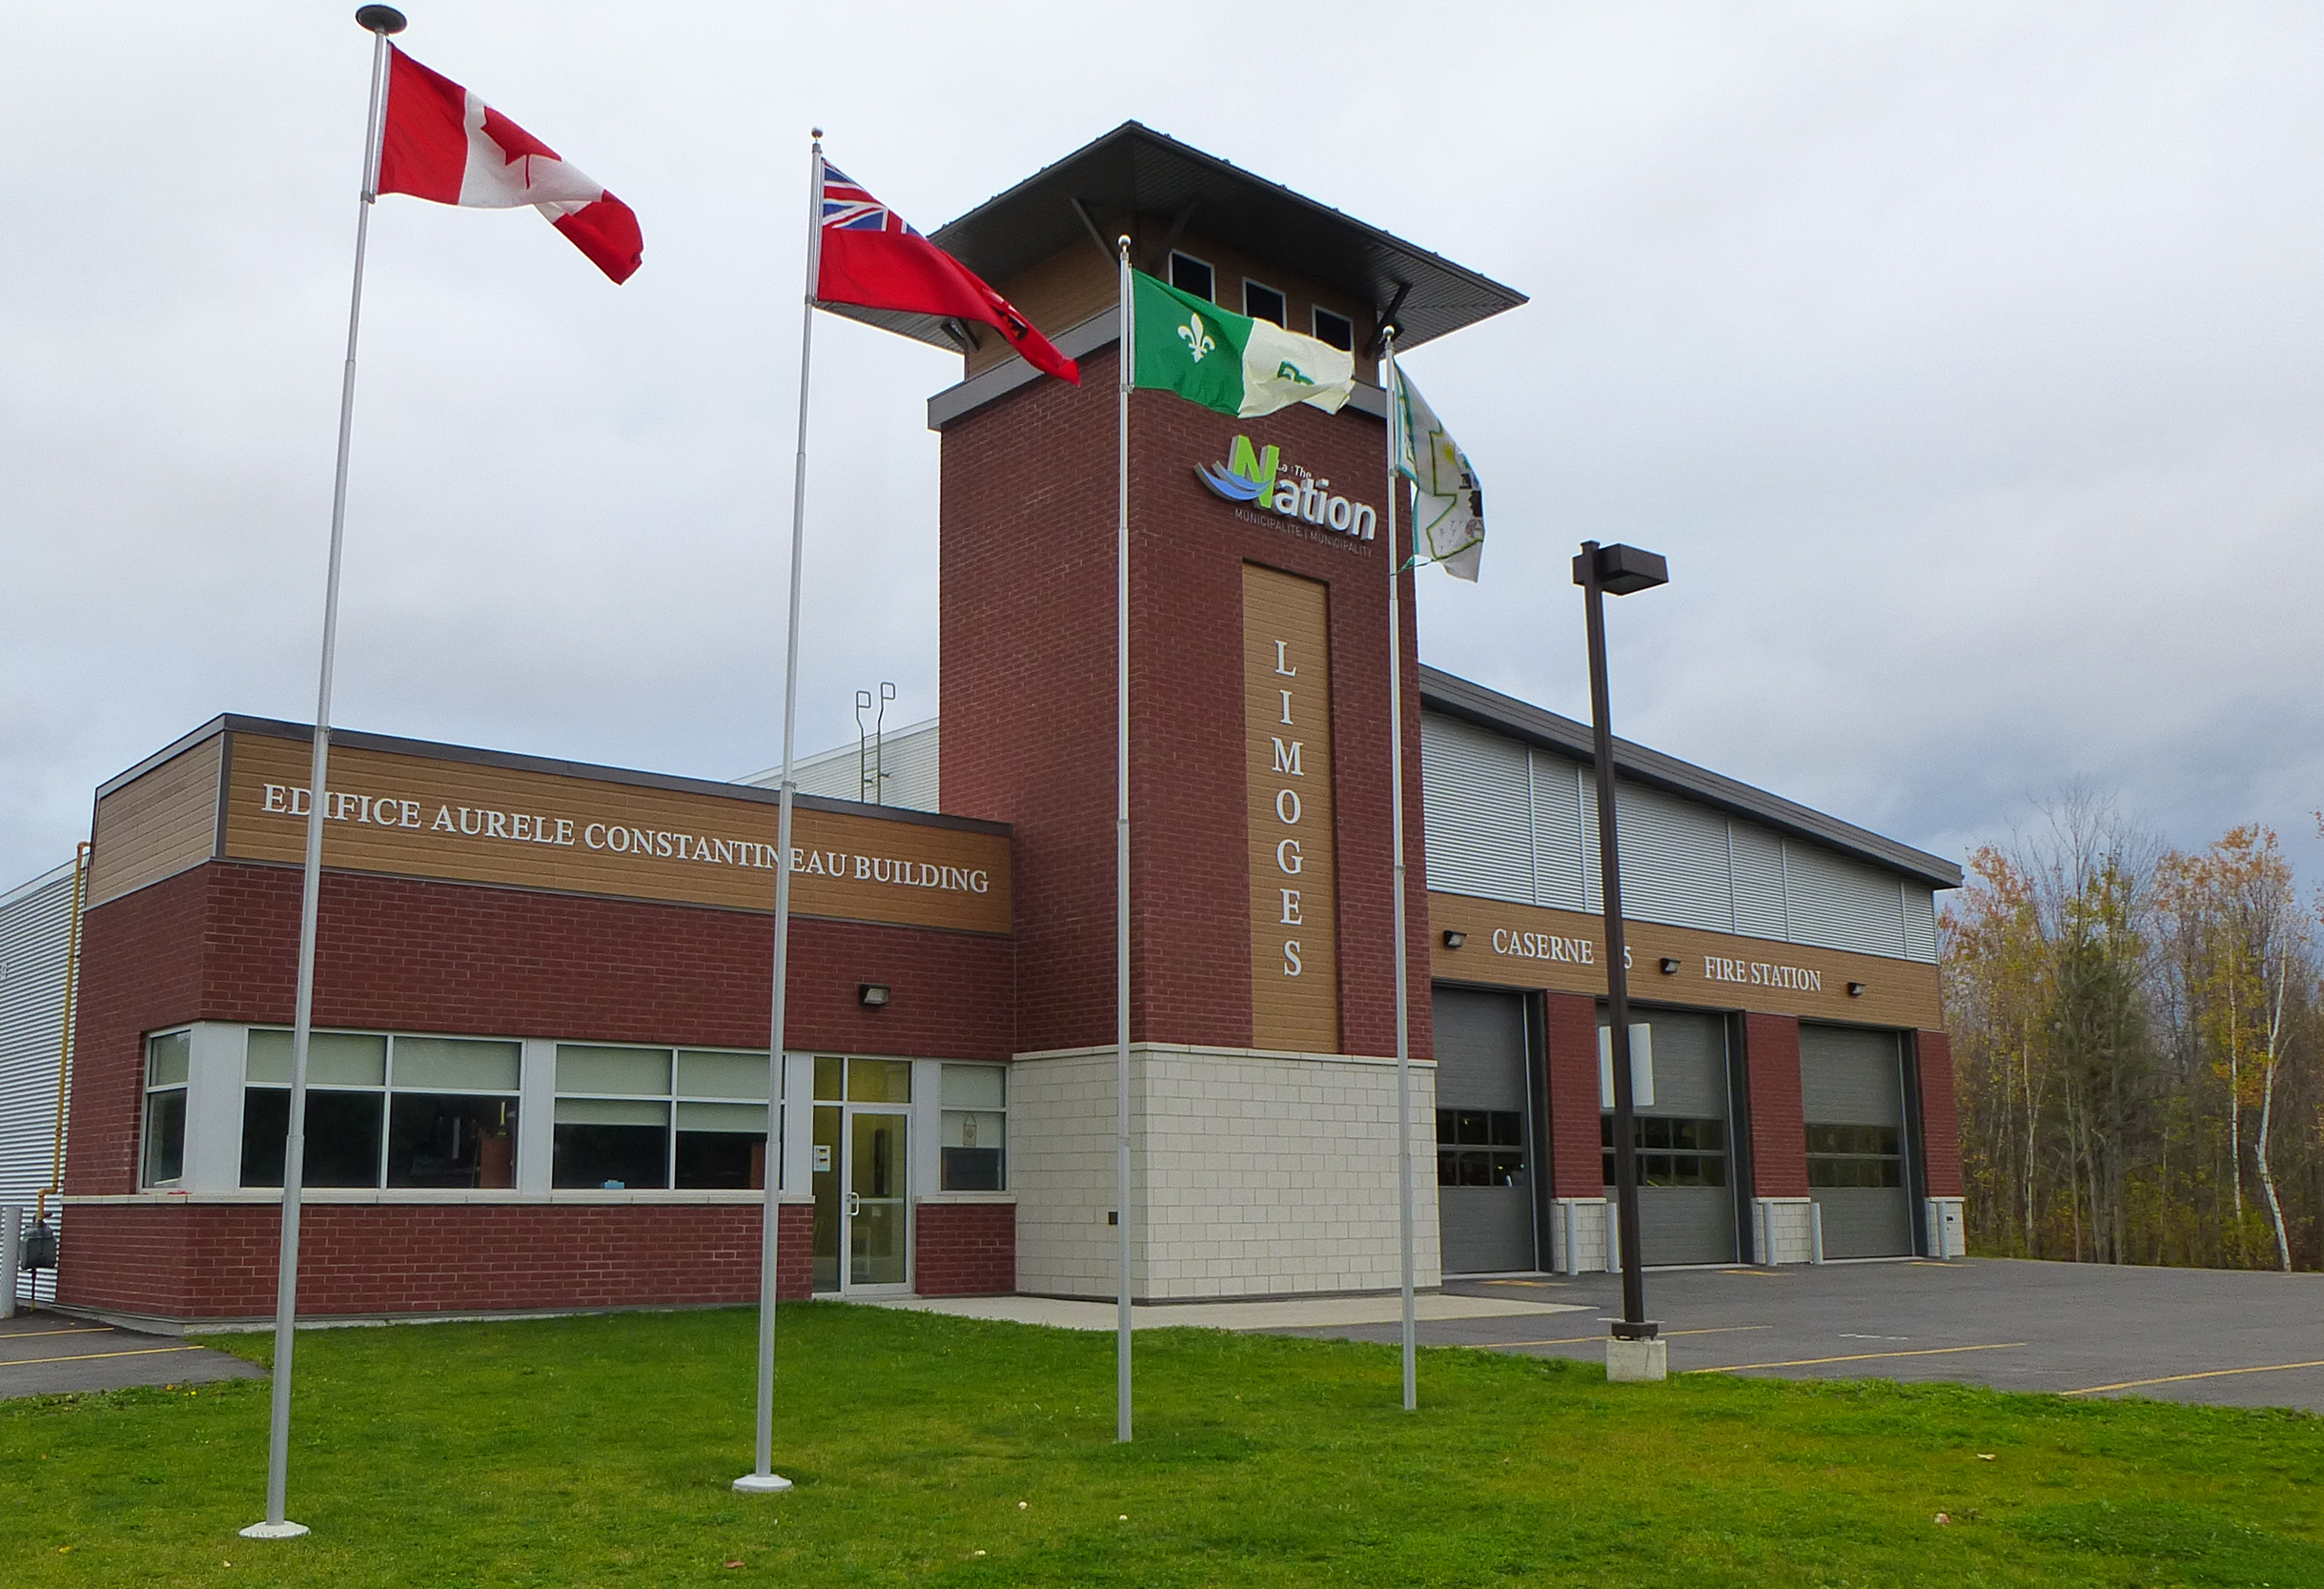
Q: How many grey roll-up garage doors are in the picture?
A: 3